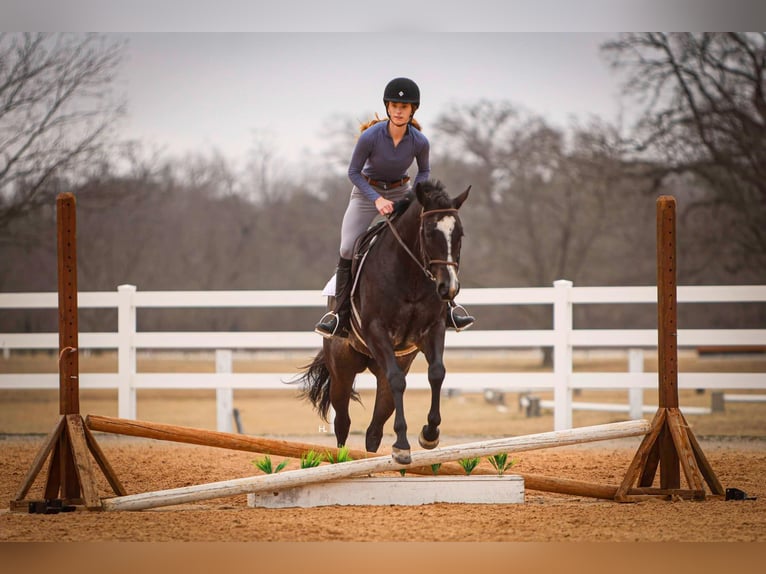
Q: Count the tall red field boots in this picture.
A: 0